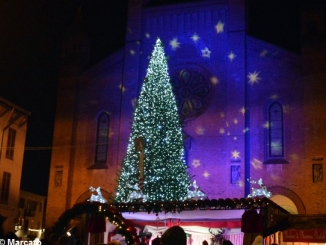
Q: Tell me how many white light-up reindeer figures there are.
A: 4